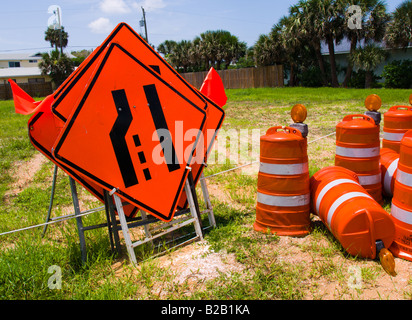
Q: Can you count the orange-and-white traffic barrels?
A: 6